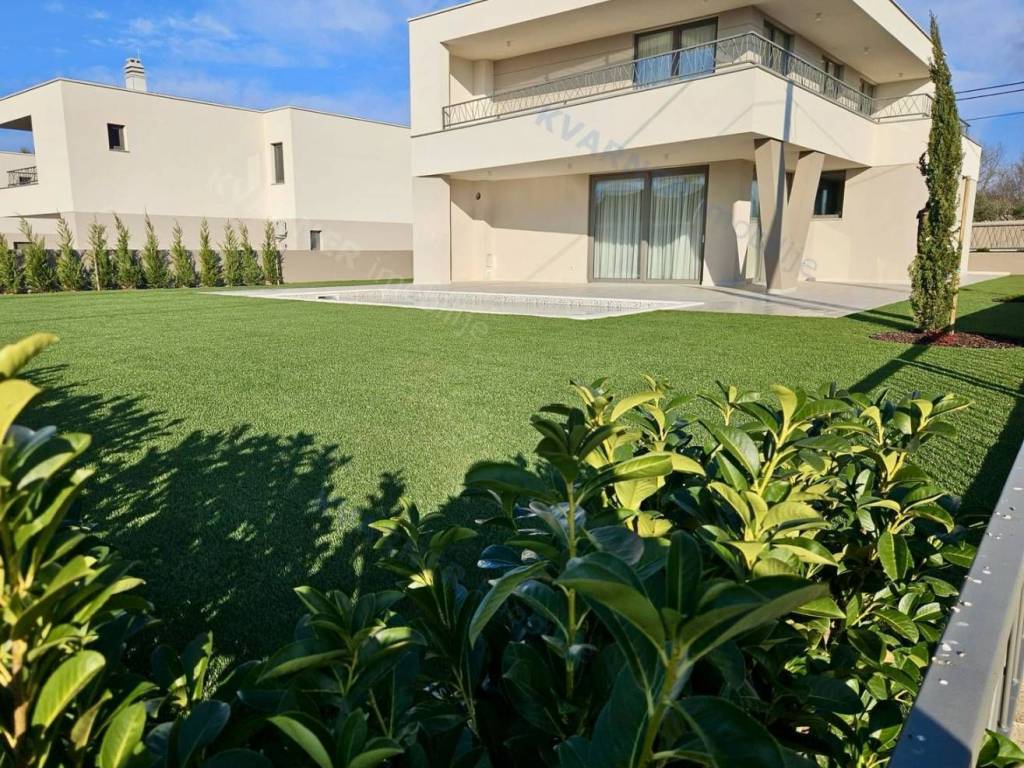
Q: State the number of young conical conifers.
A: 11